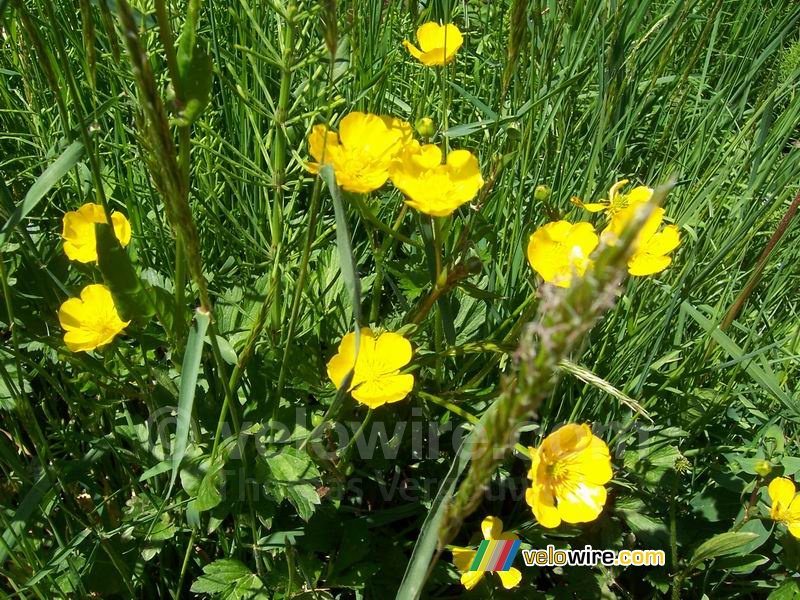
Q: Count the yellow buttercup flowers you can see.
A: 12